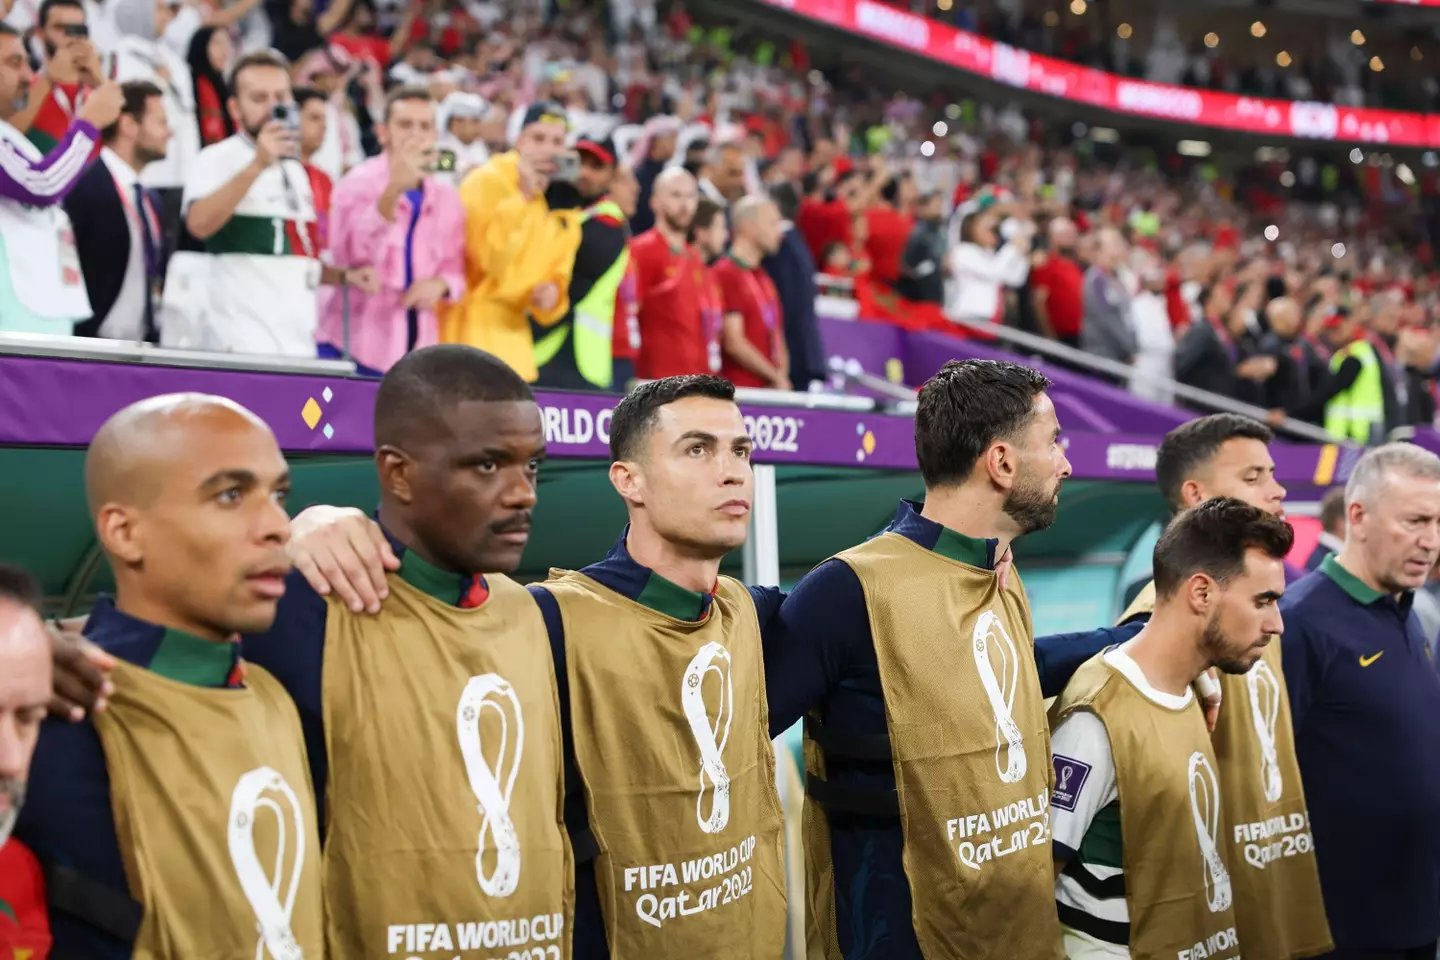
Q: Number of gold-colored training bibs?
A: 6